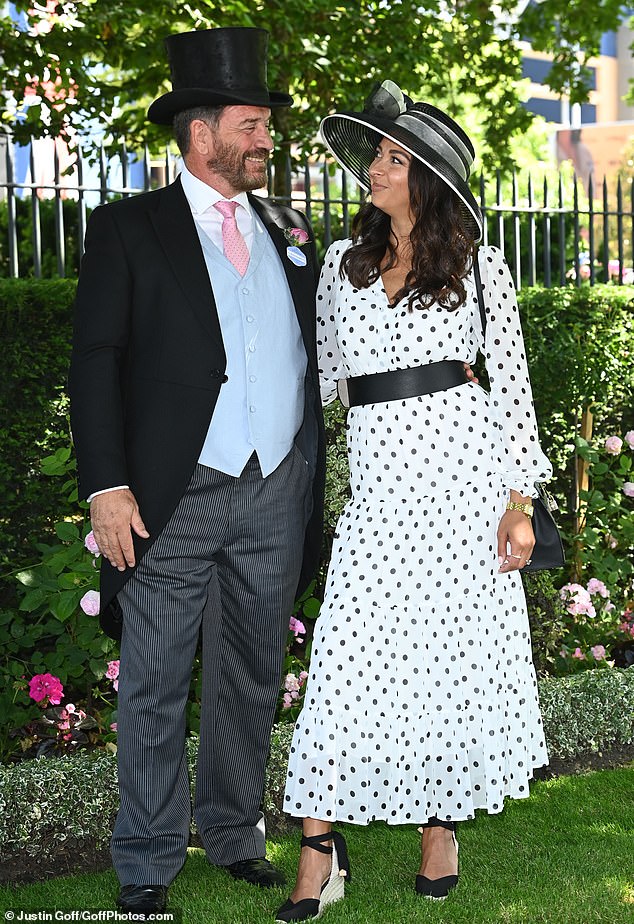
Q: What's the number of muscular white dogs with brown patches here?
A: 0